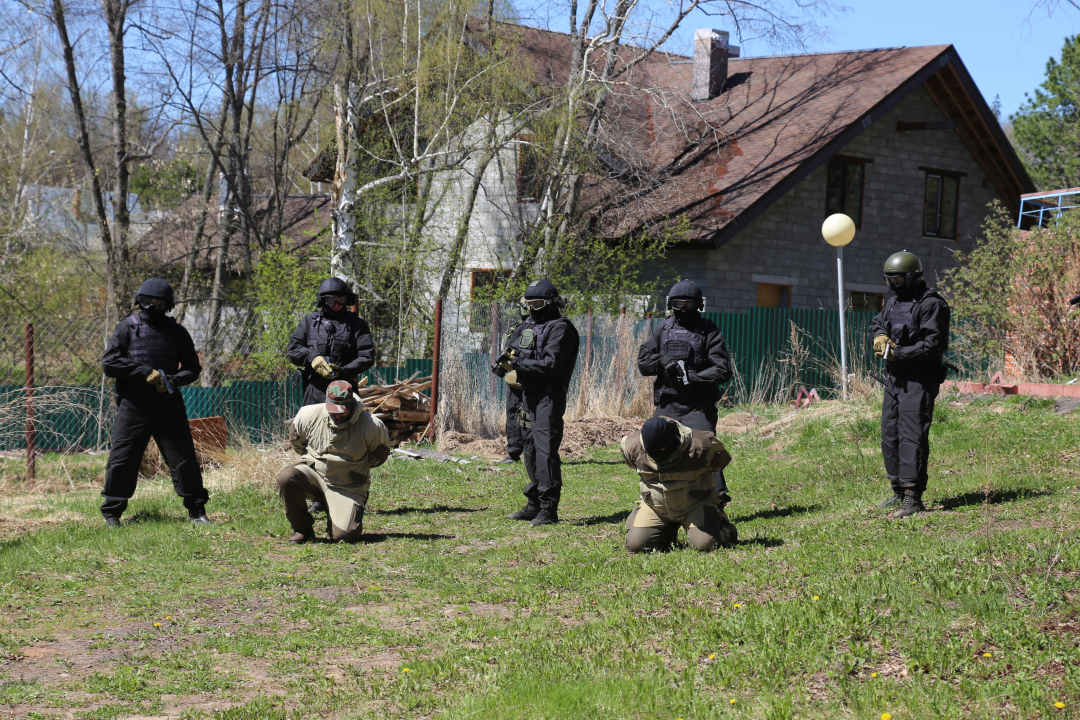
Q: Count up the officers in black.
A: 6